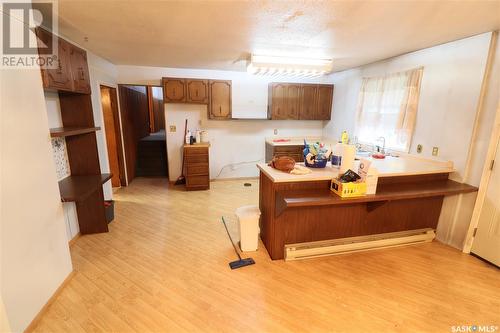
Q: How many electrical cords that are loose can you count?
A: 1